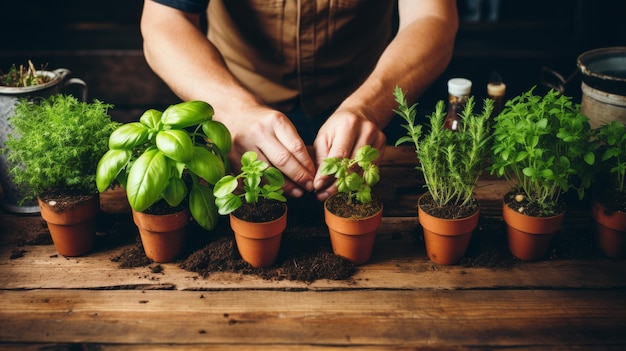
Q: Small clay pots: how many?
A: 7